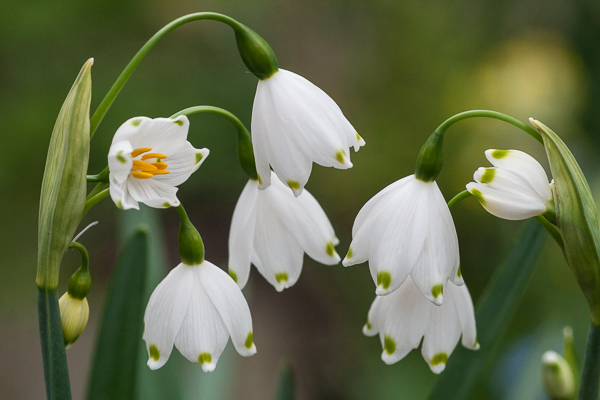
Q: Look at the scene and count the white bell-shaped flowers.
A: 7